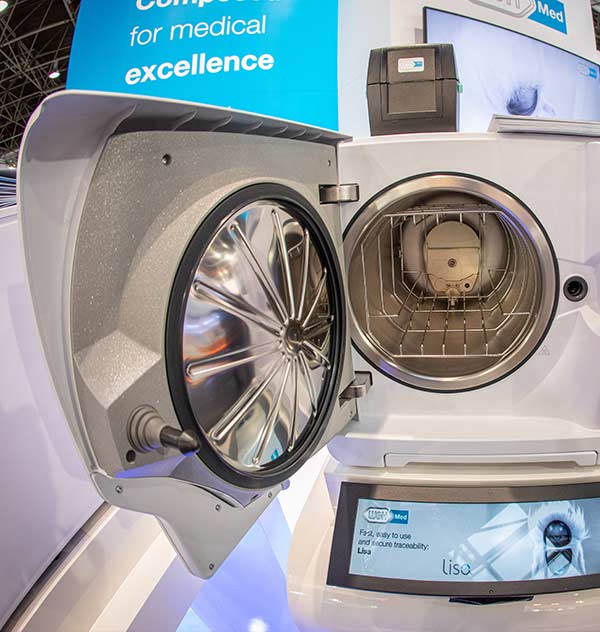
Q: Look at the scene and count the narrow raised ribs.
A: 12